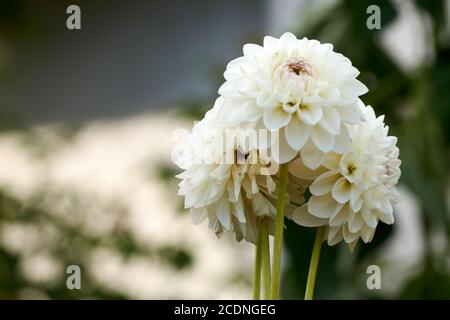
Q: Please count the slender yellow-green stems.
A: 4